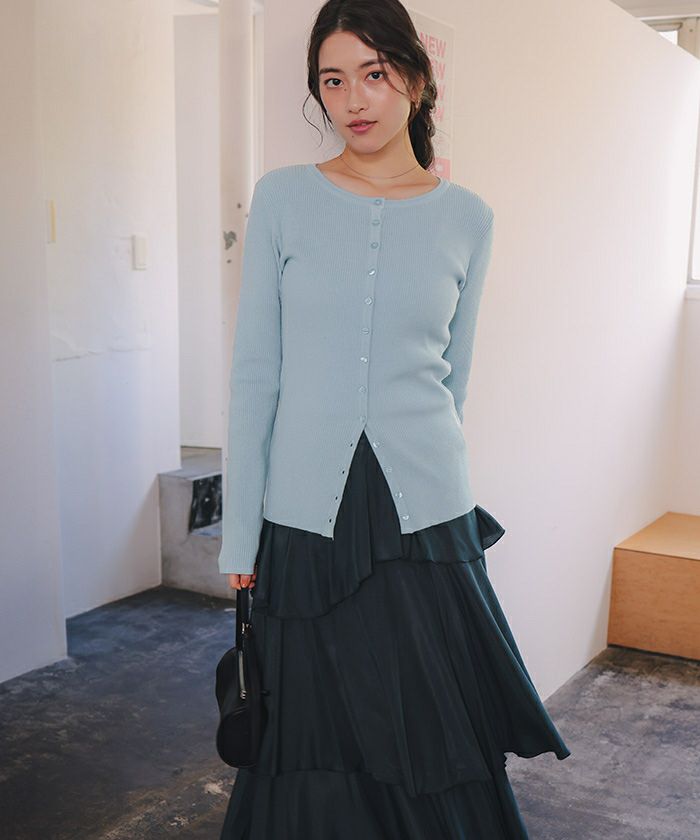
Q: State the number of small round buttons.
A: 13